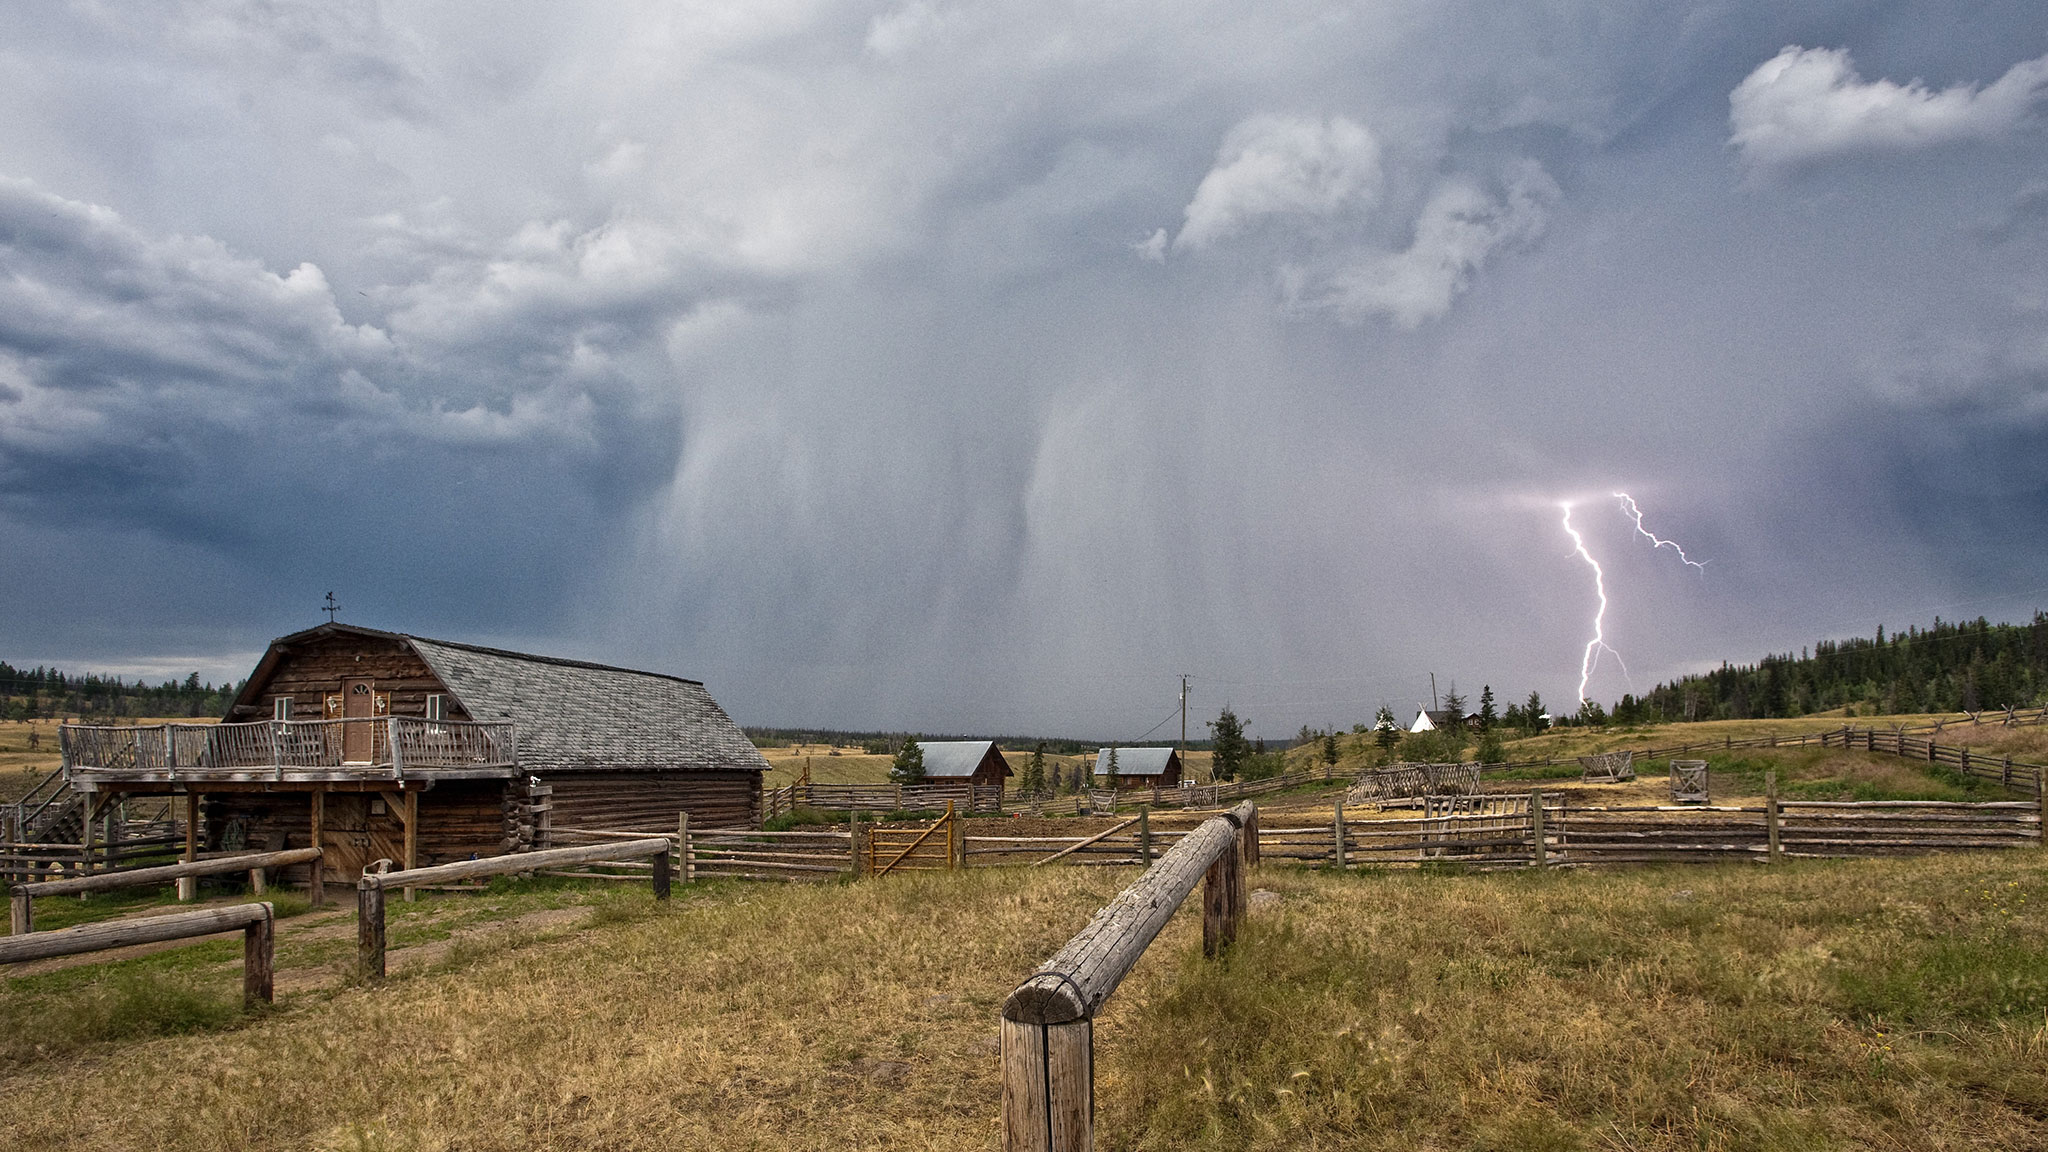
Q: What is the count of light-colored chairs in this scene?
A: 1